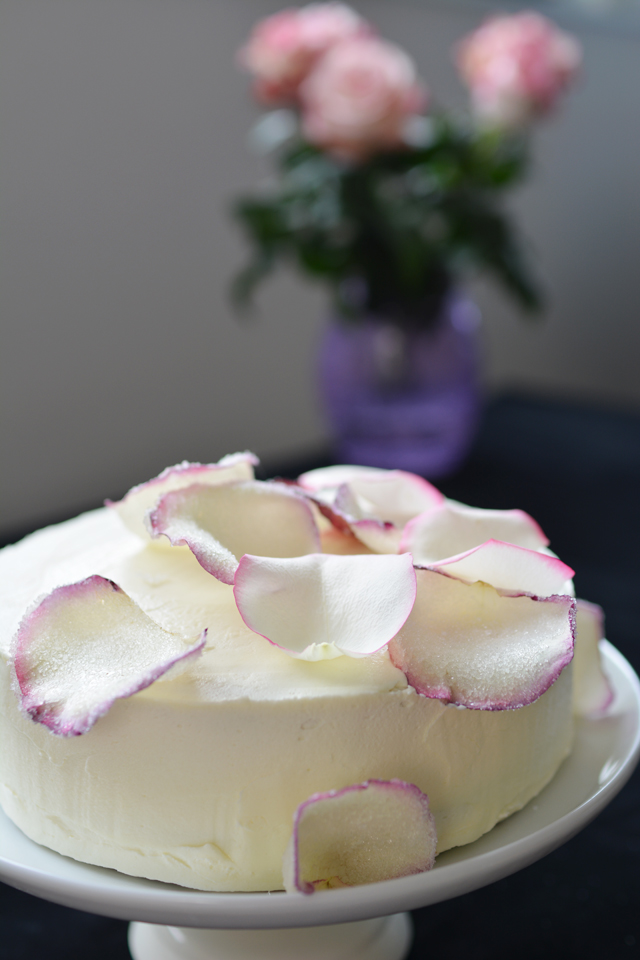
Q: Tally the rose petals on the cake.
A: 11